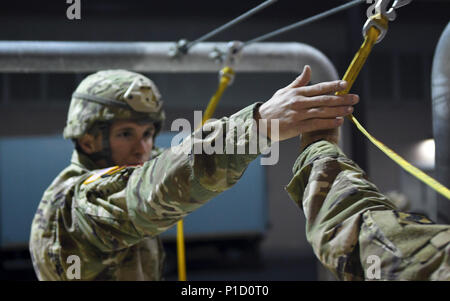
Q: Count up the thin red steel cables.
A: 0